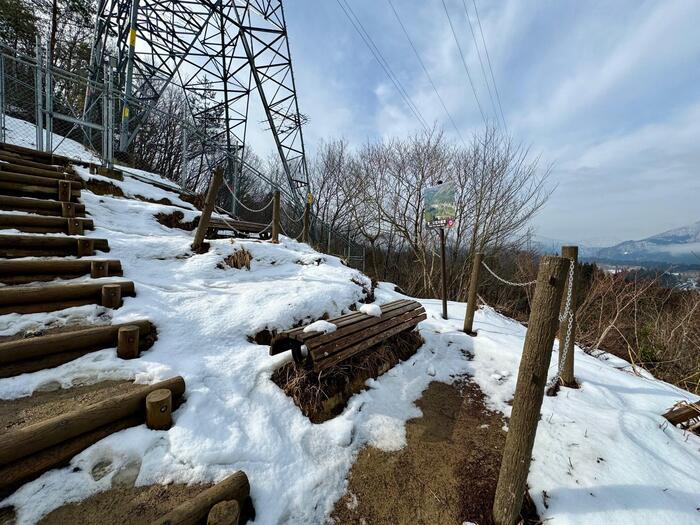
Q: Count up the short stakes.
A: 9